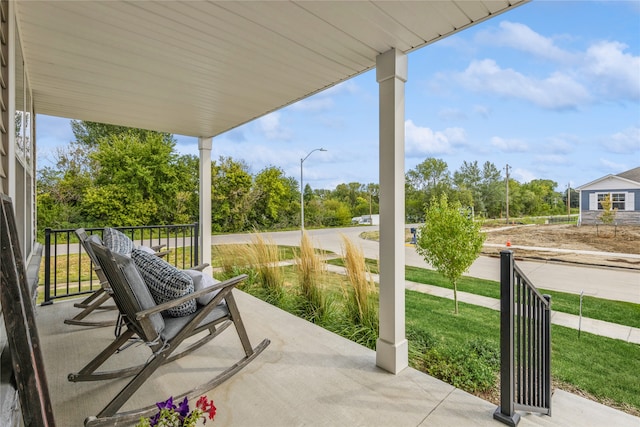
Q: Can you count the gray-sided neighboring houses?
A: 1